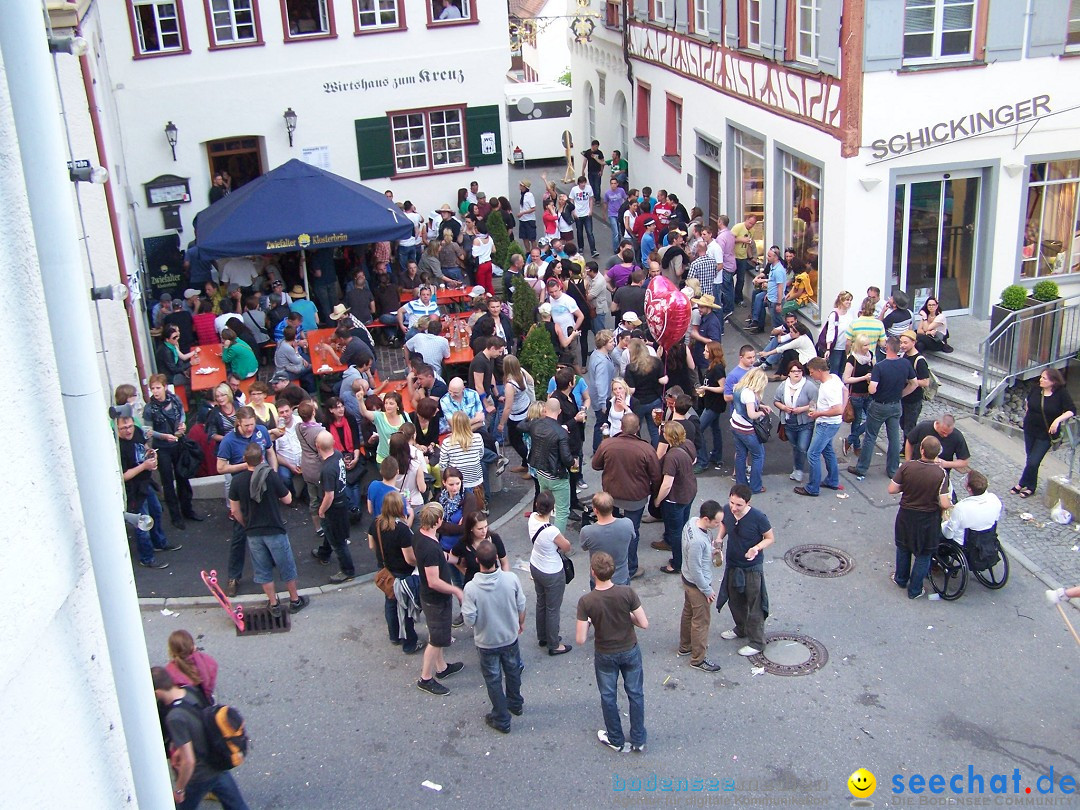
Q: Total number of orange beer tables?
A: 5